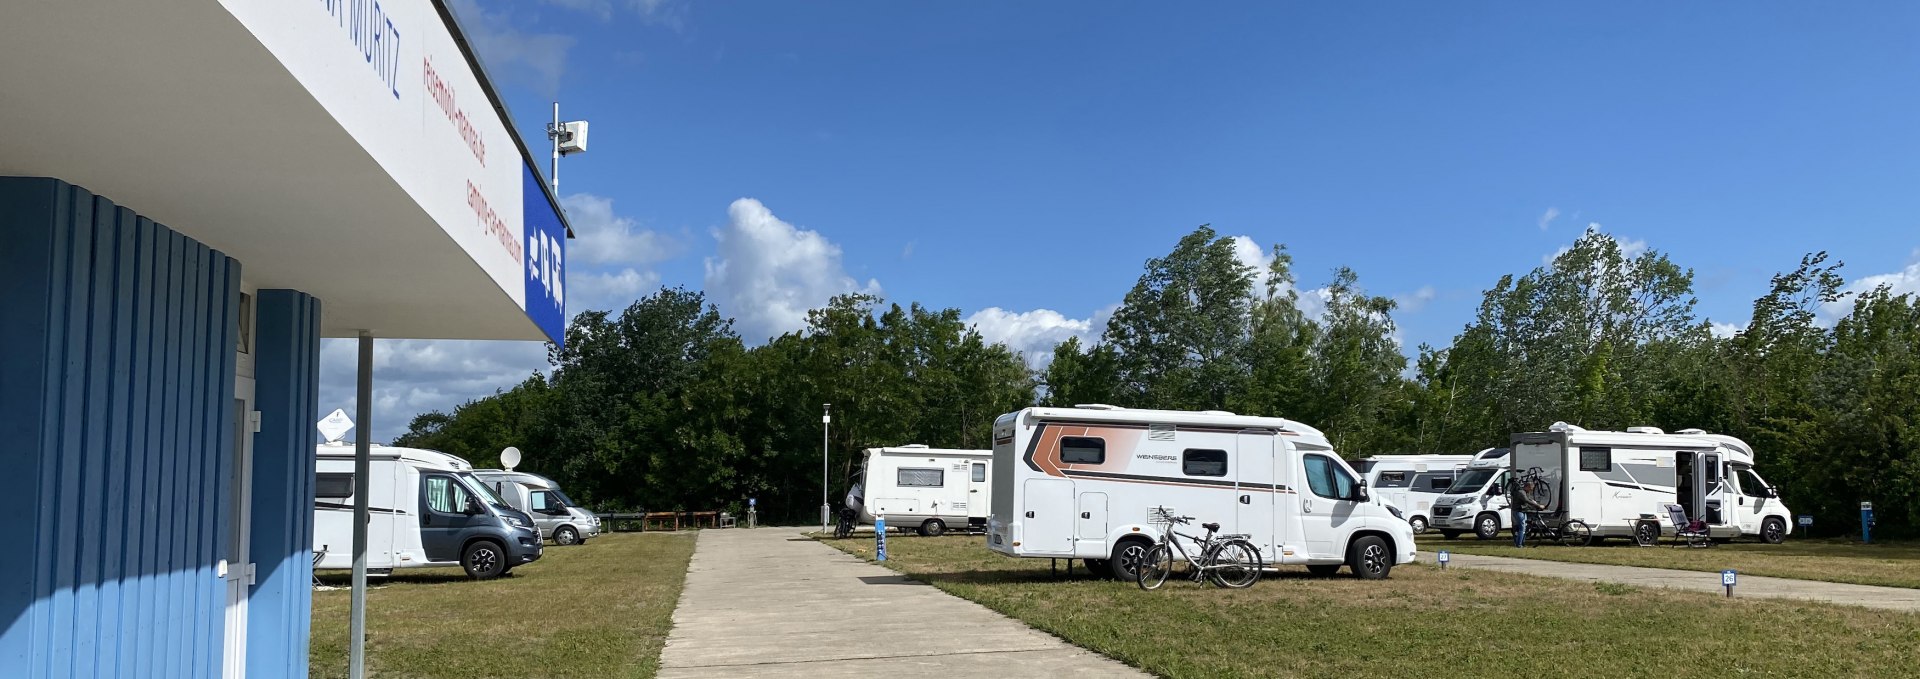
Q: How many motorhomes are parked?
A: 7